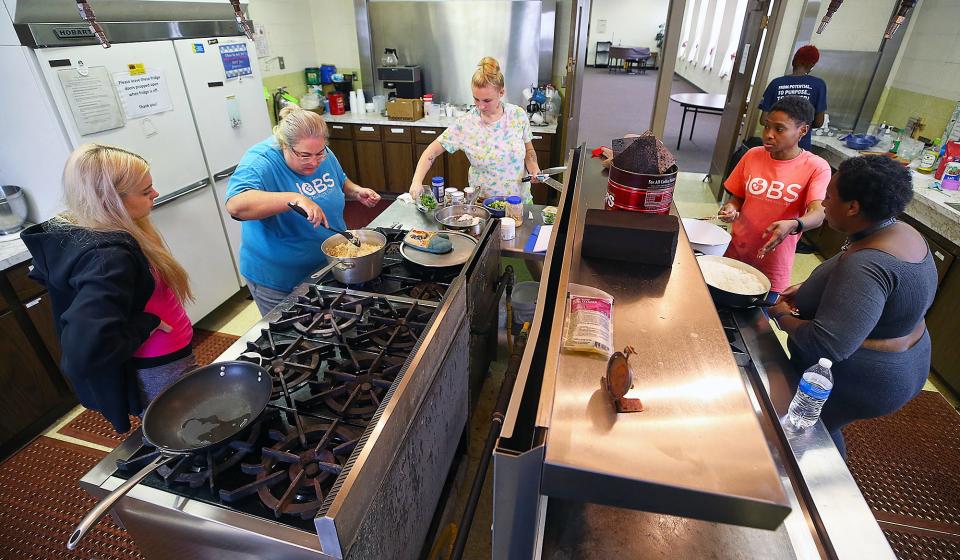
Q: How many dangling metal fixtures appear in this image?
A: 4